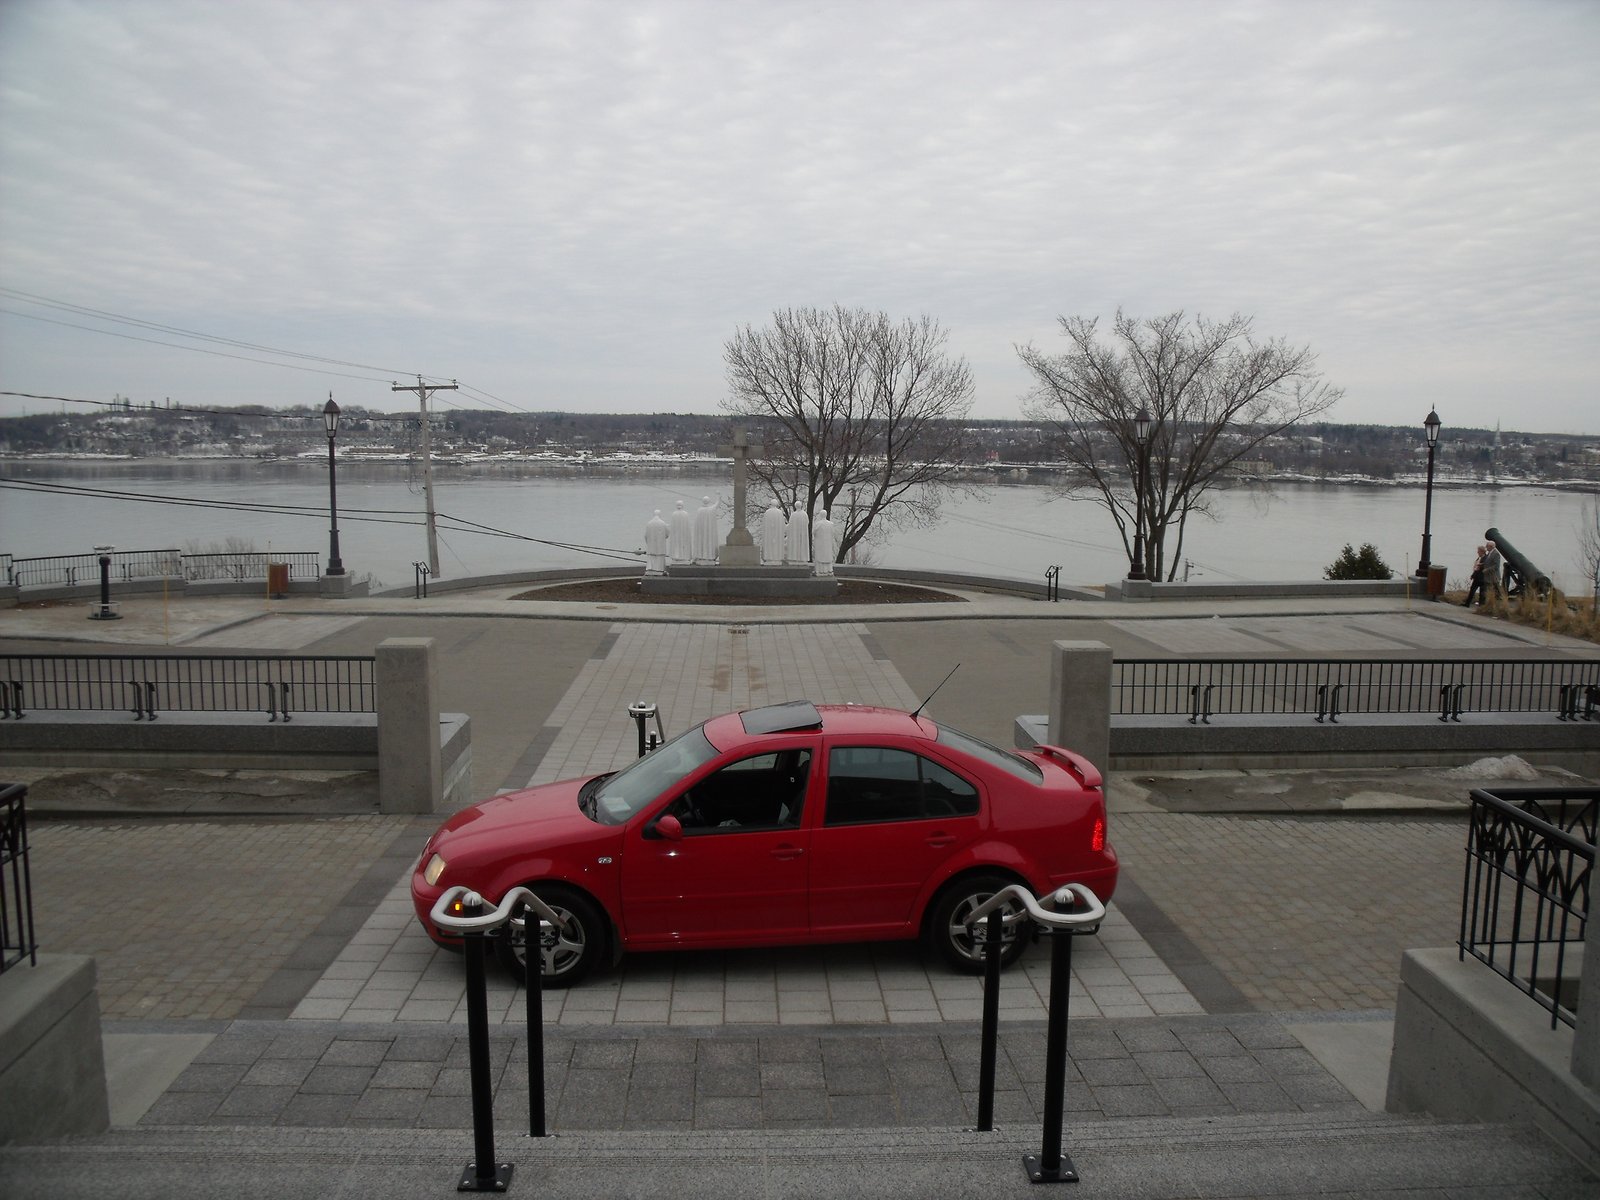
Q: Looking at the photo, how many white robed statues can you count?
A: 6